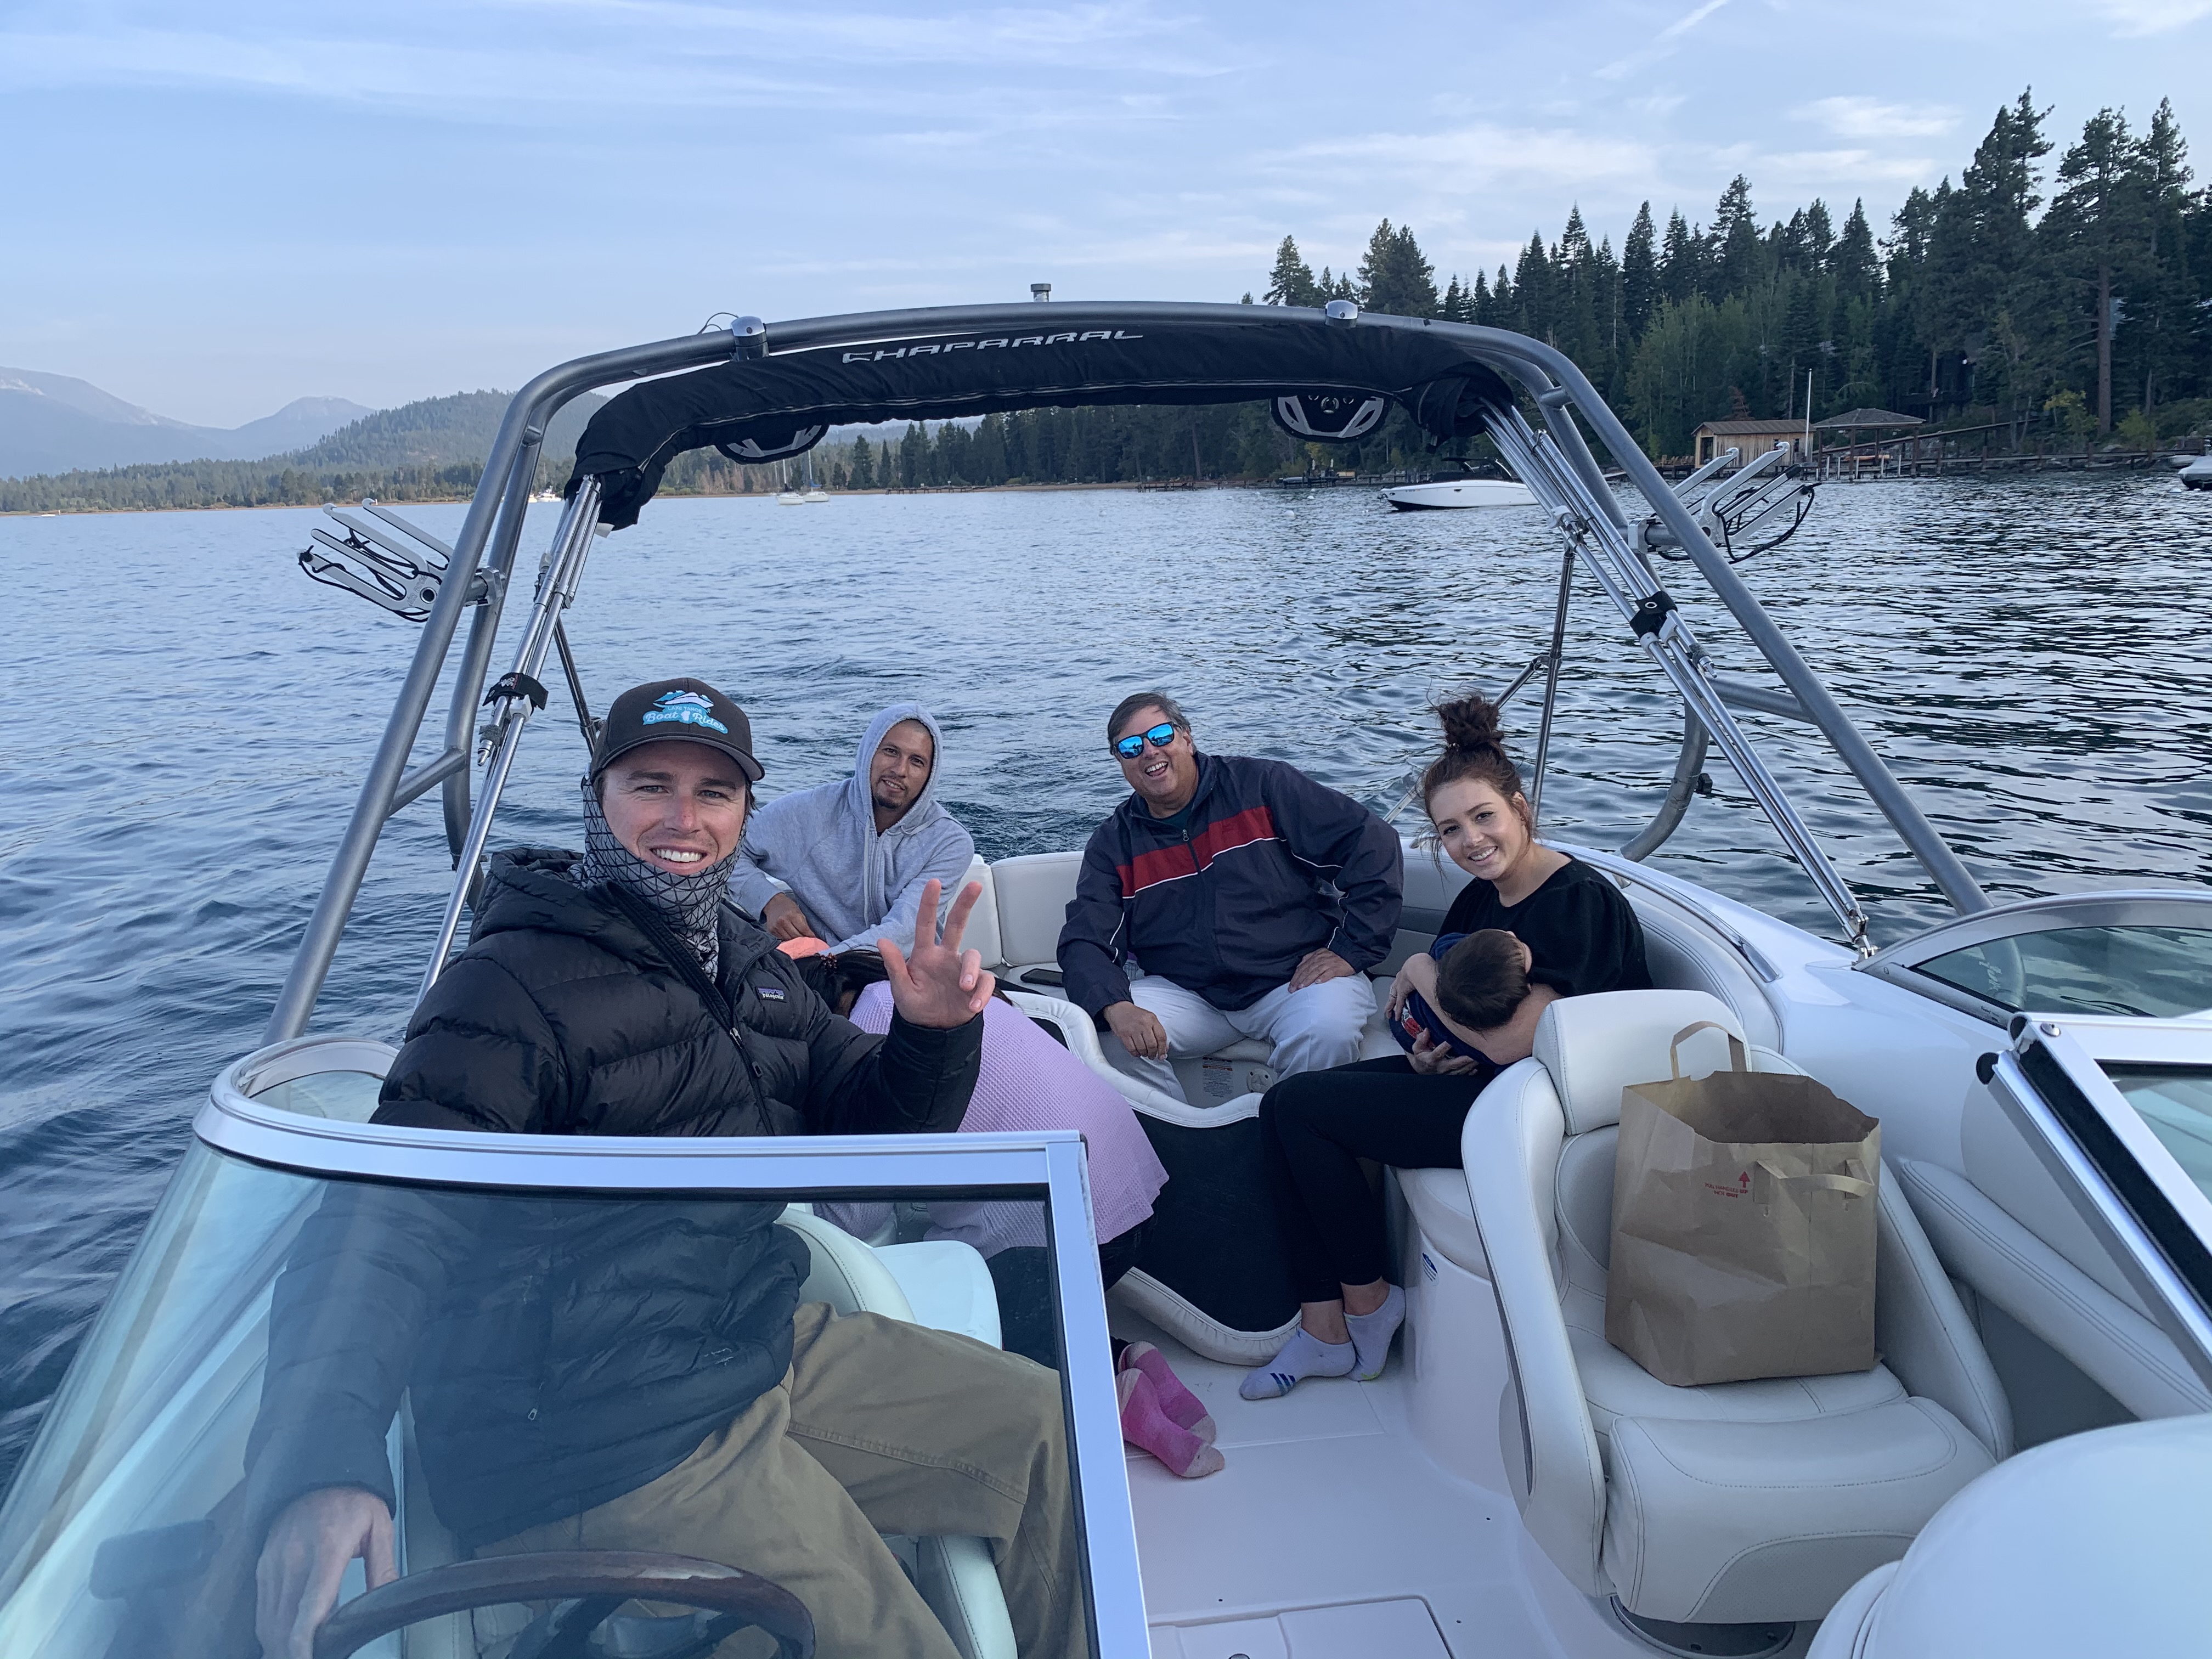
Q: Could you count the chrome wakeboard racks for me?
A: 2